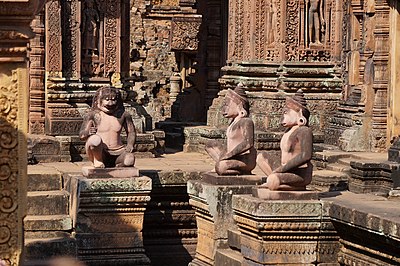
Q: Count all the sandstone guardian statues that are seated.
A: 3